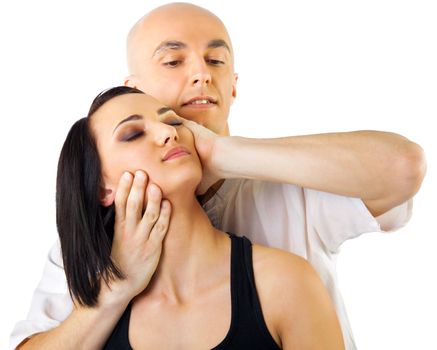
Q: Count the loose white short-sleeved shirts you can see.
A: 1